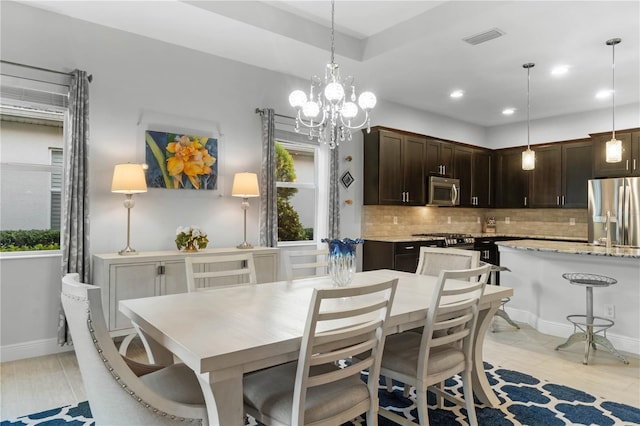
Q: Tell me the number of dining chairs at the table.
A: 6